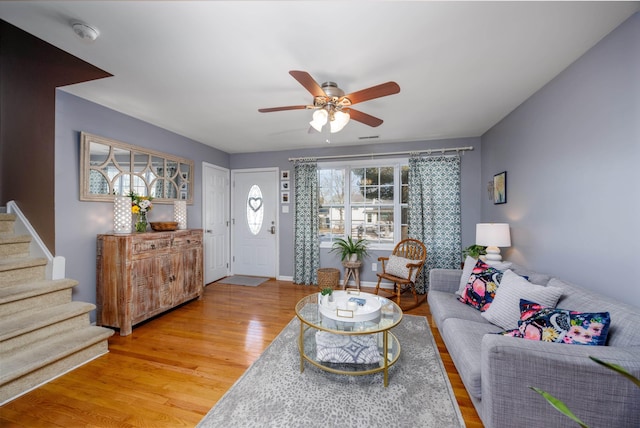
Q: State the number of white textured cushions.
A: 2